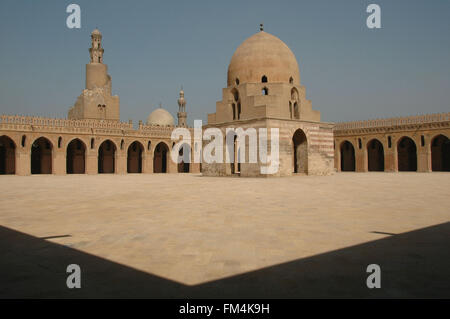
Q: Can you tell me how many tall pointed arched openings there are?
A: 13